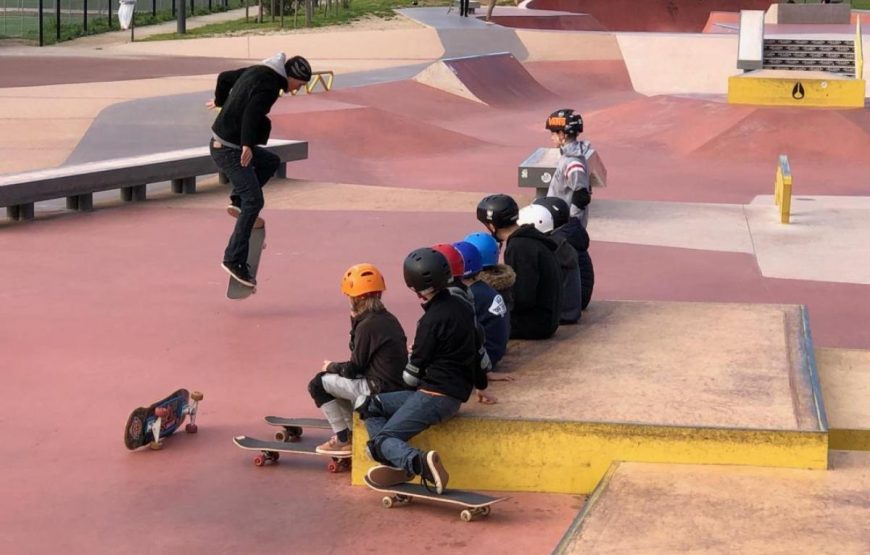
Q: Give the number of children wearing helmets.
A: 9